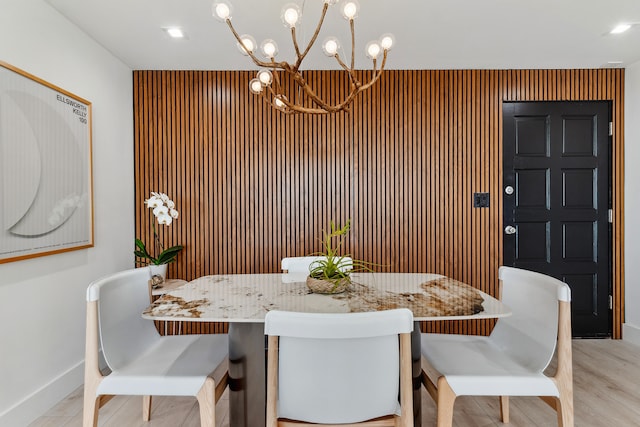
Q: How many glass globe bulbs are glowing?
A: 11